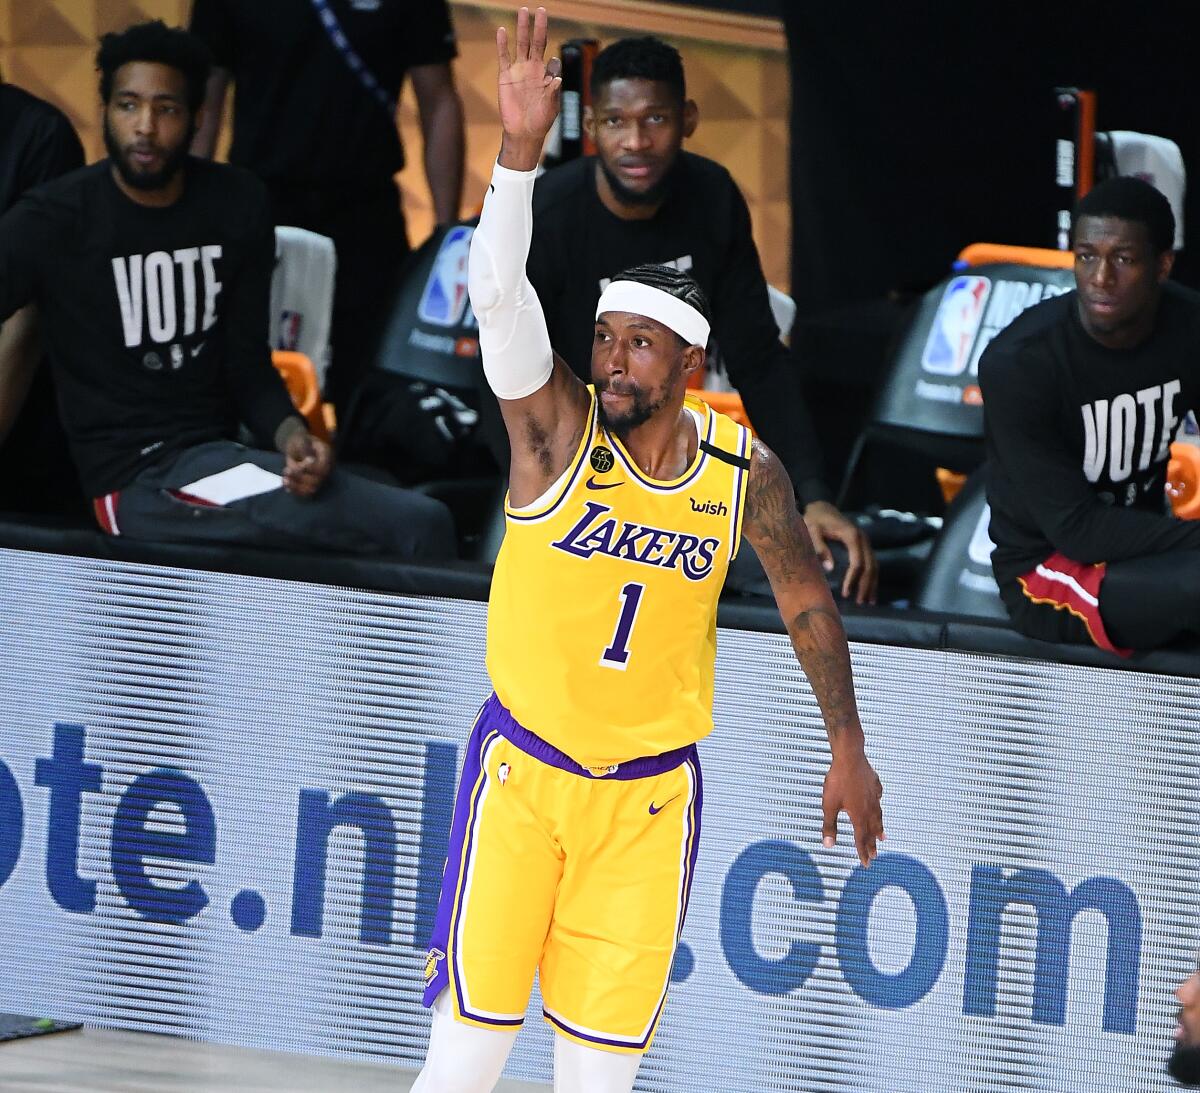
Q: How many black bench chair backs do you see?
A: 3